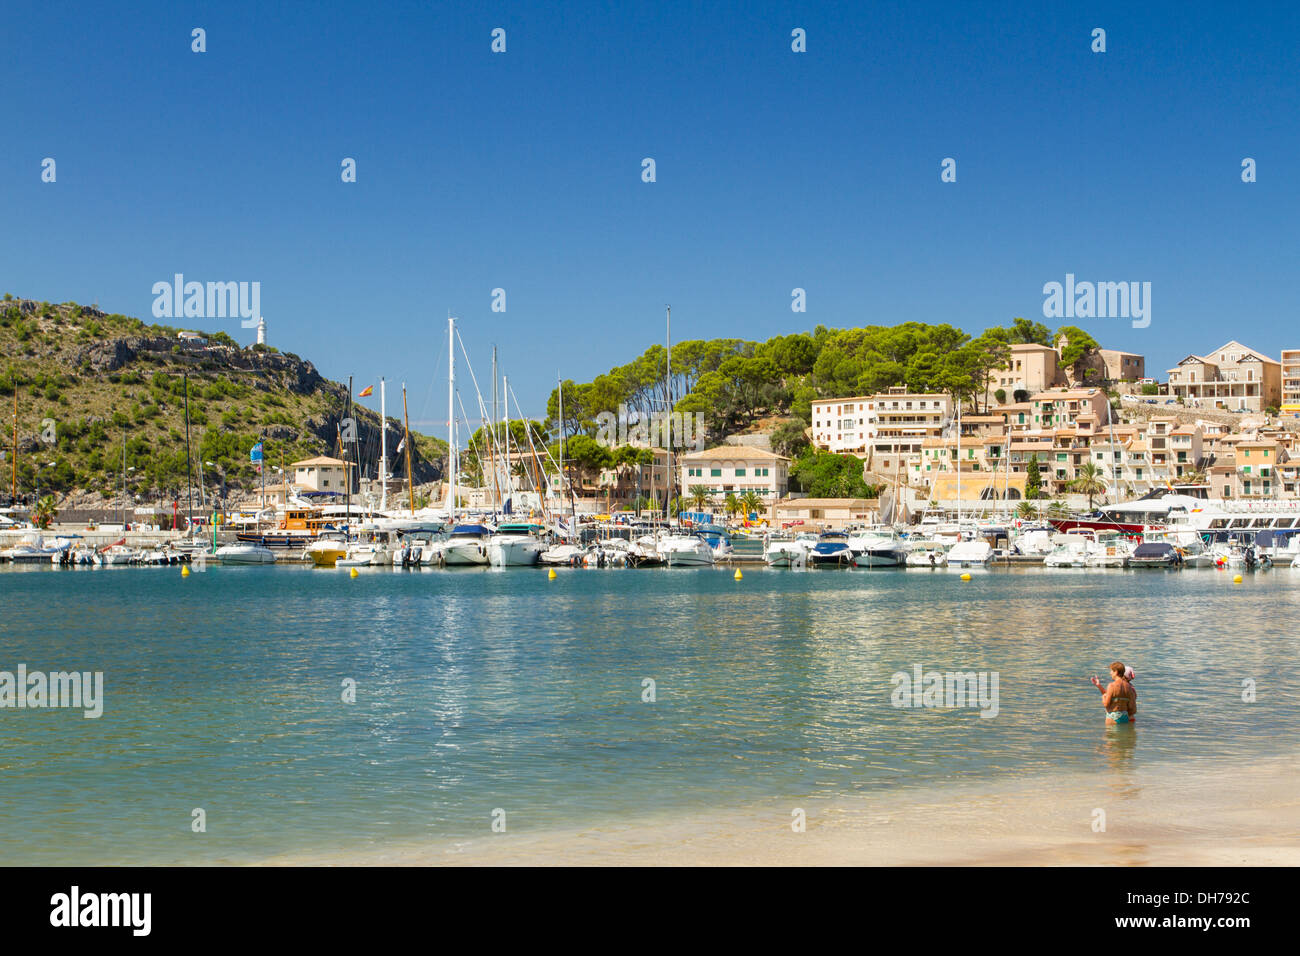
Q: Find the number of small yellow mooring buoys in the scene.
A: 6